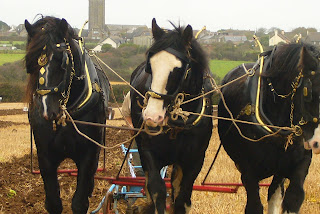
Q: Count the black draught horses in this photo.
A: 3